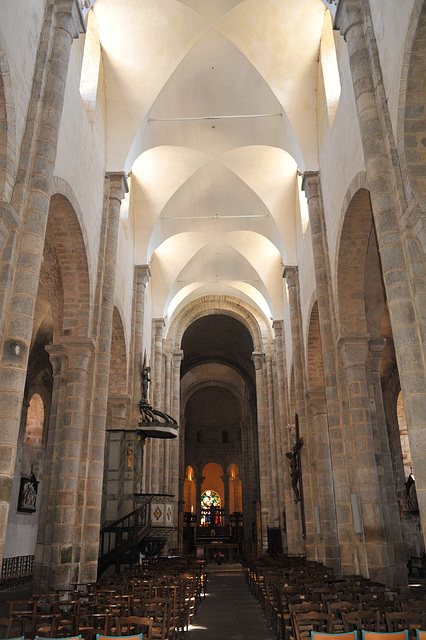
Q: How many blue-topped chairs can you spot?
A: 6